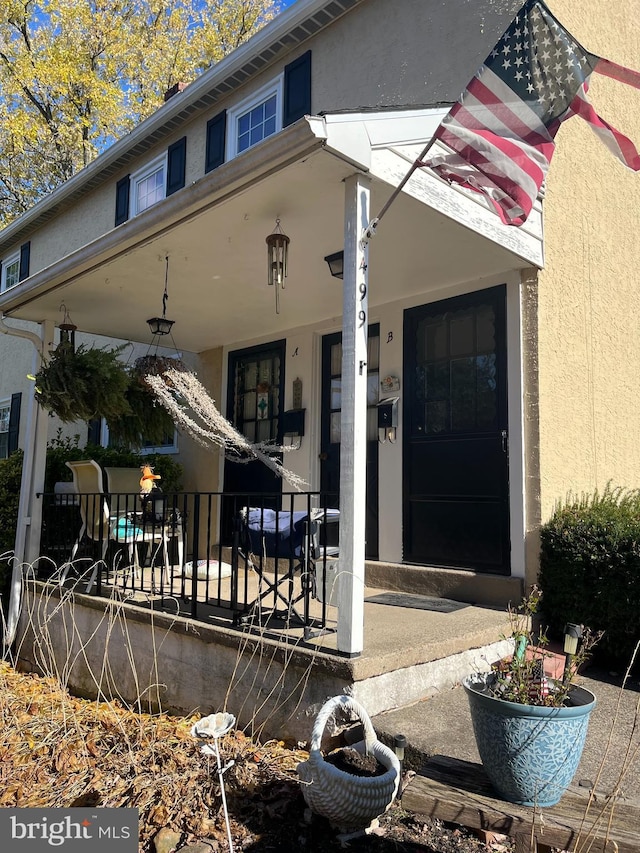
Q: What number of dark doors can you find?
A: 3